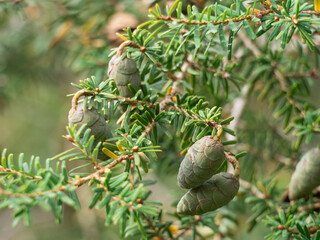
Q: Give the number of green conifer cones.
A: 5